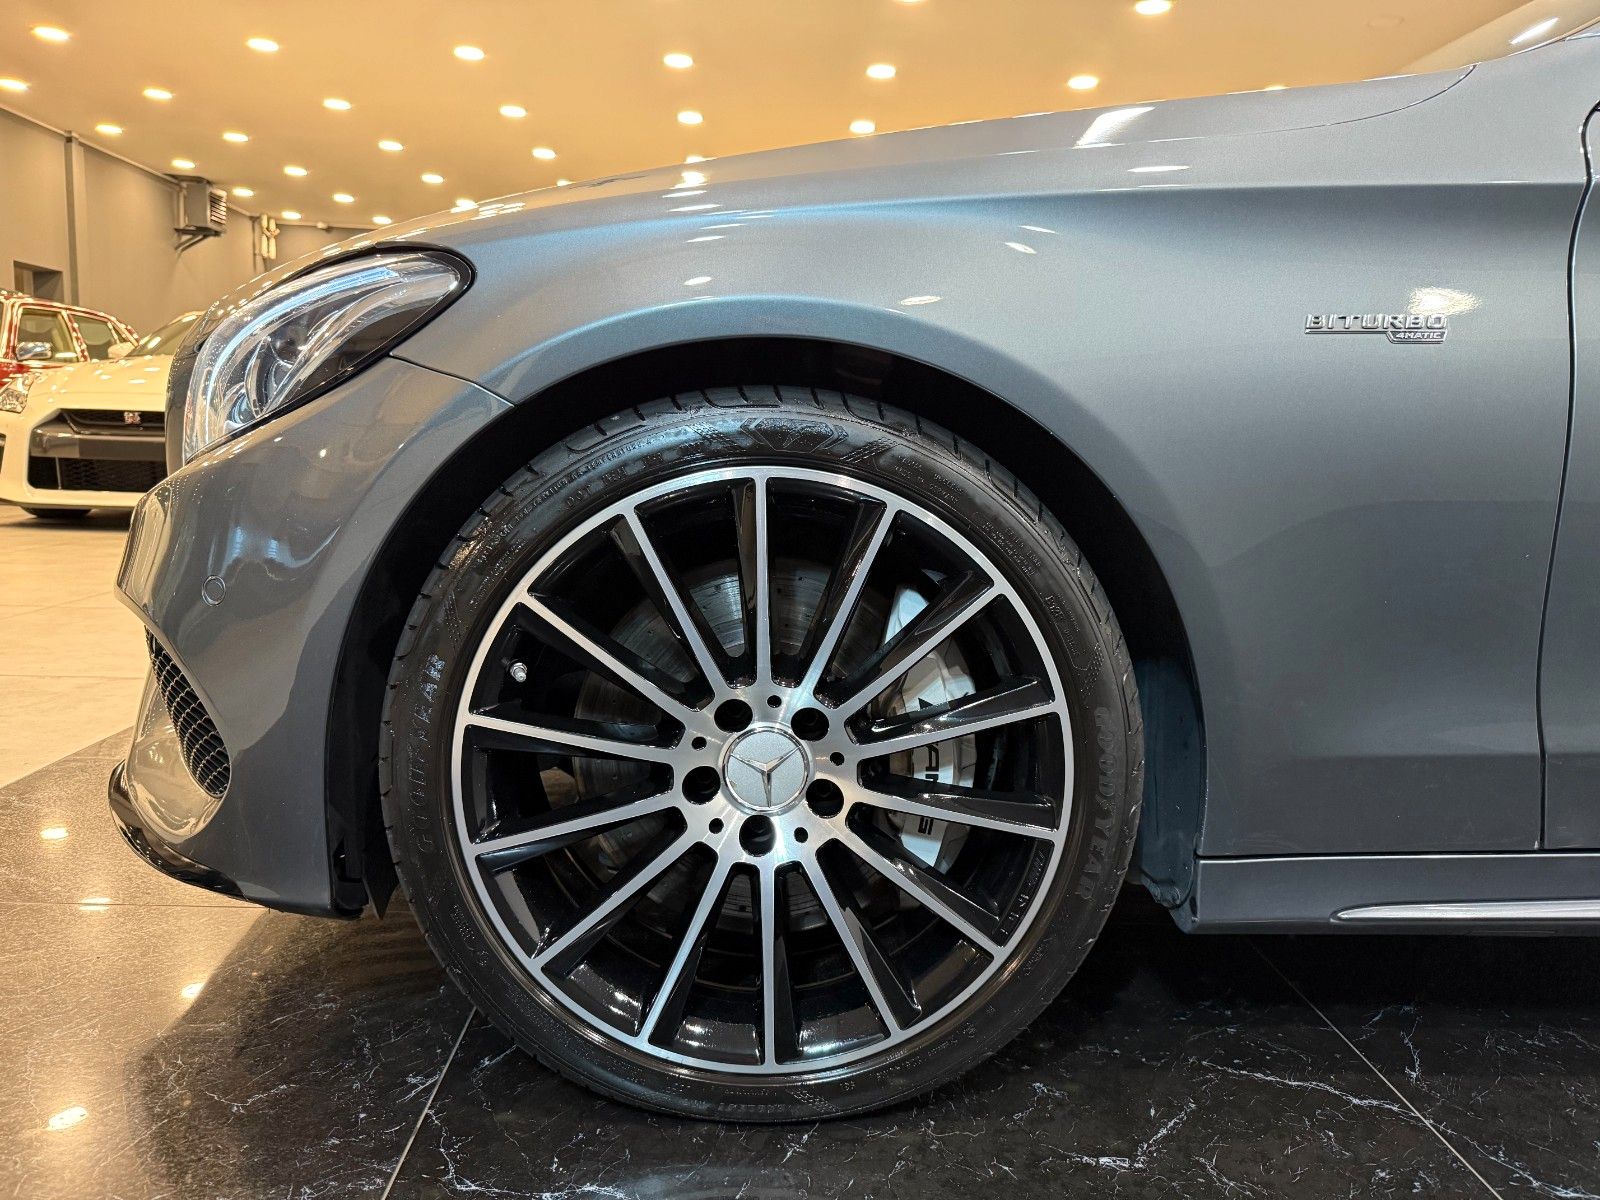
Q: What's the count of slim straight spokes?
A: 14